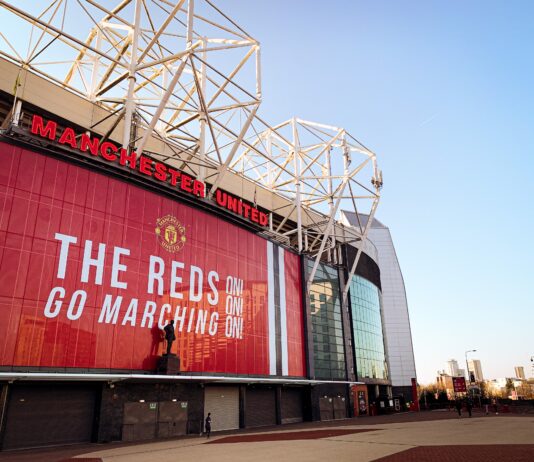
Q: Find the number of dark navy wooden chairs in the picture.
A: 0